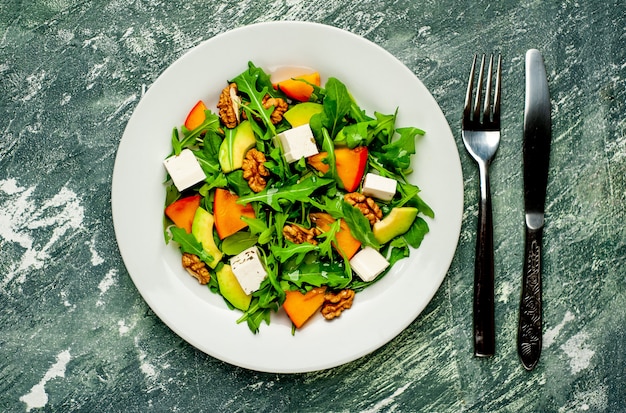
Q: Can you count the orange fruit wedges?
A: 7